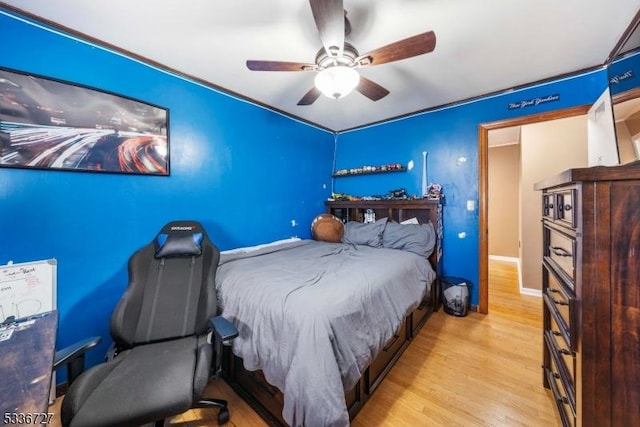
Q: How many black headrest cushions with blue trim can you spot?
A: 1